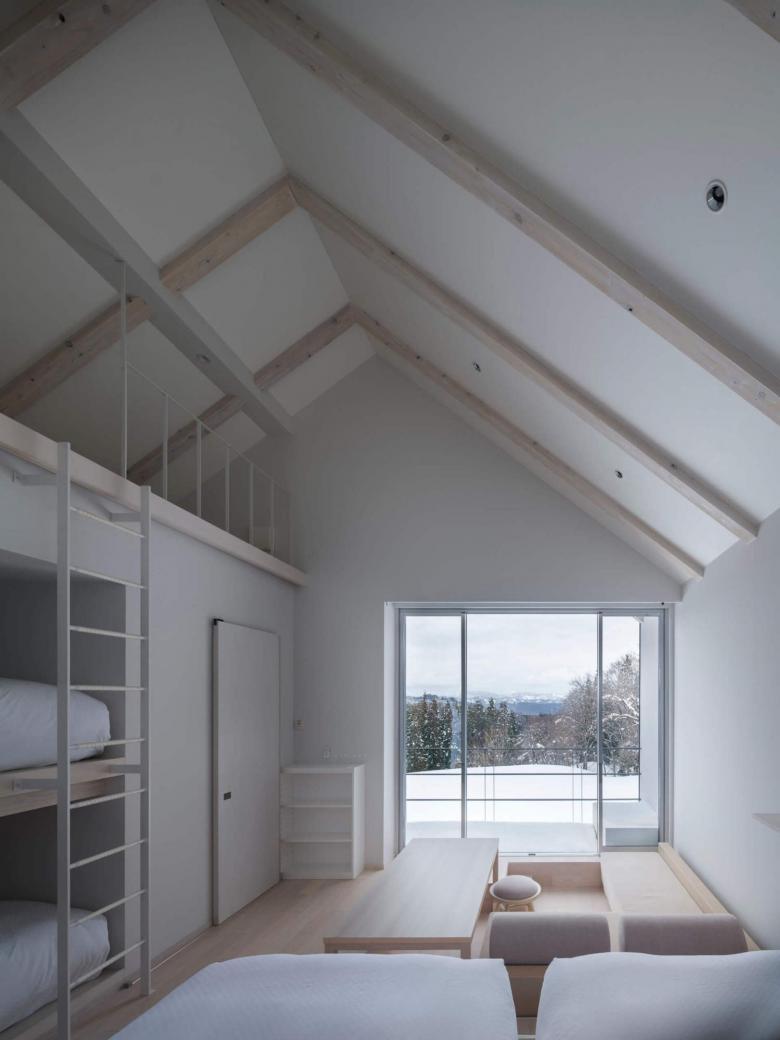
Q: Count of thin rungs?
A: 9